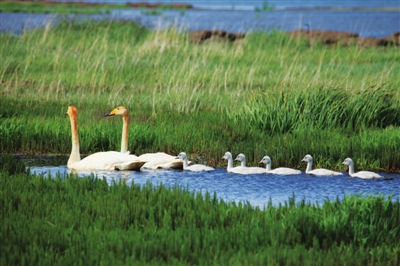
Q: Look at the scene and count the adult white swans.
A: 2